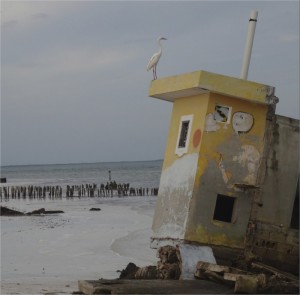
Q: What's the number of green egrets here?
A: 0